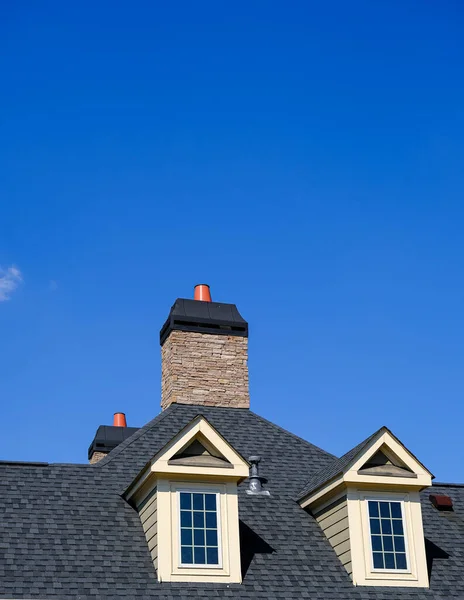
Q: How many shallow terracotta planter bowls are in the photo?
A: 0